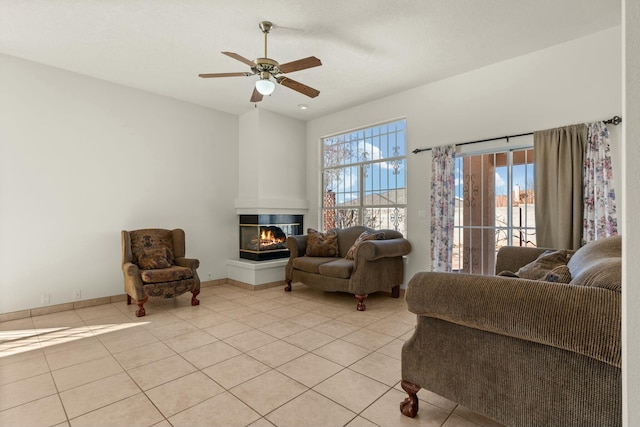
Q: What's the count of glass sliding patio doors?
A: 1